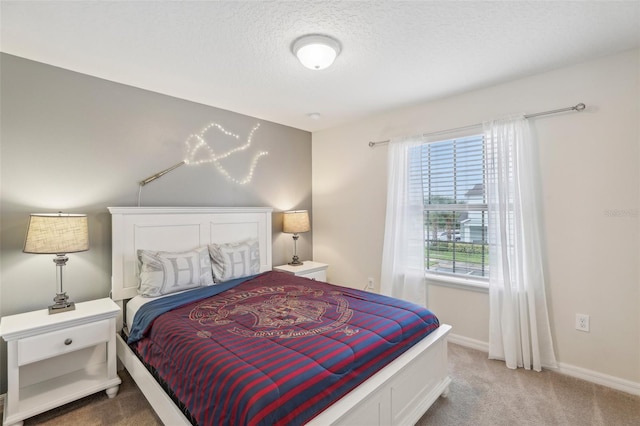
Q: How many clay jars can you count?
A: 0